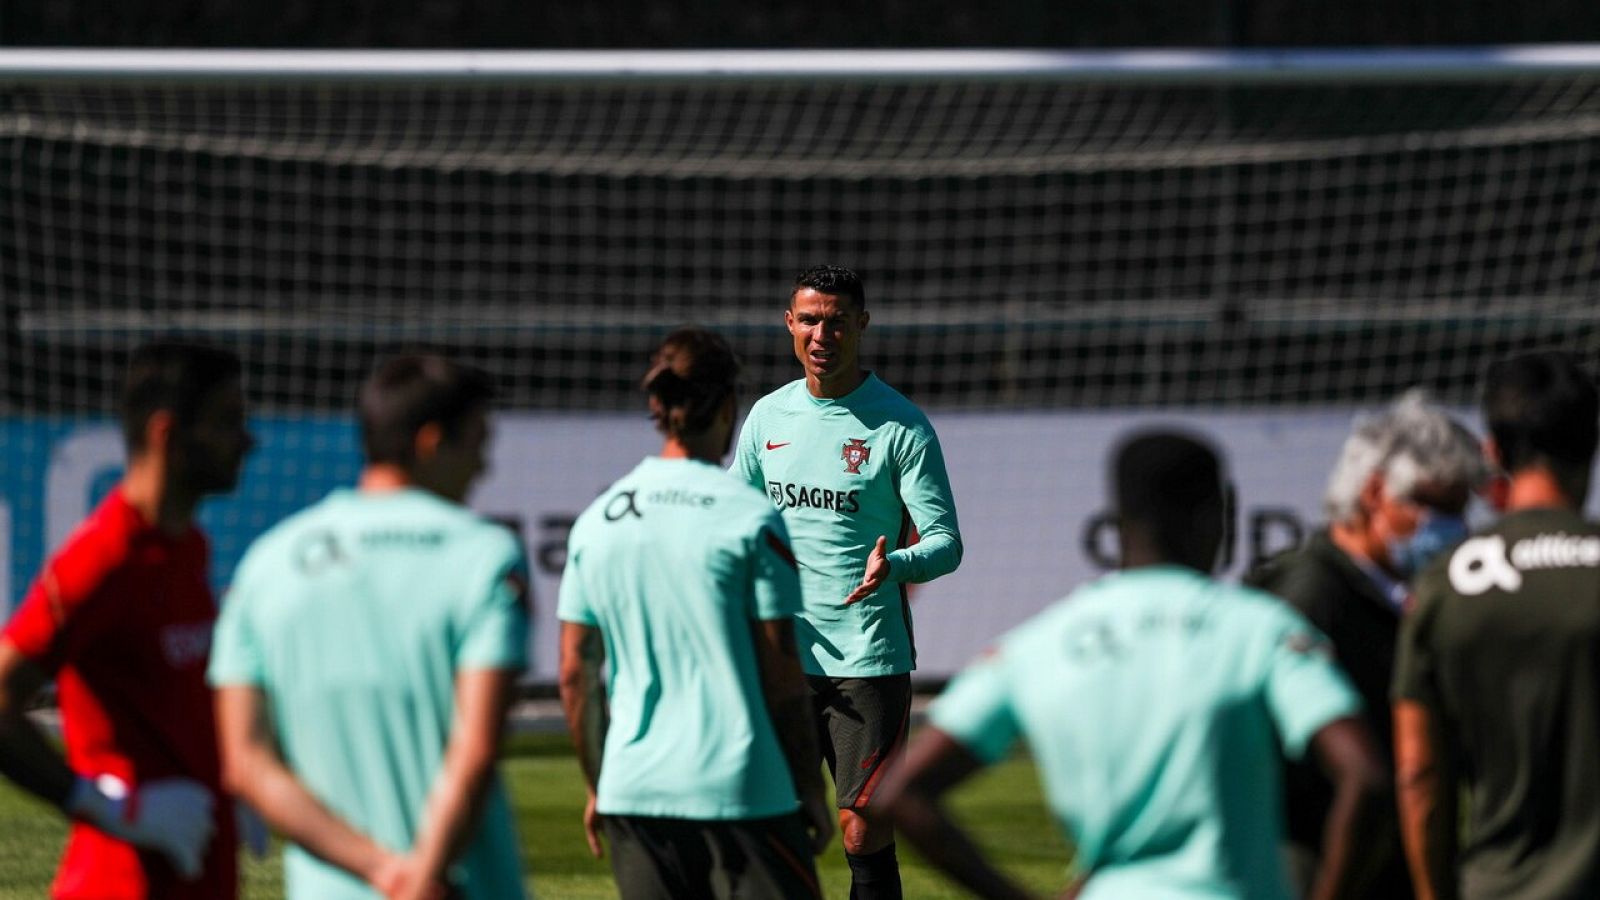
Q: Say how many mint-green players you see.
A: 4